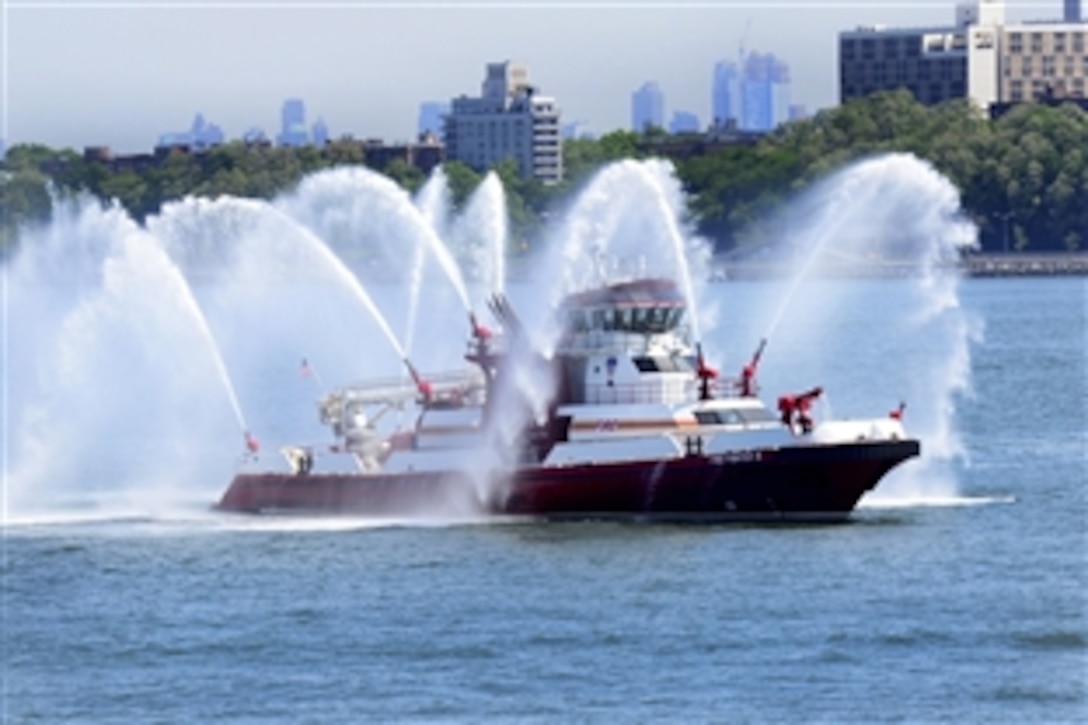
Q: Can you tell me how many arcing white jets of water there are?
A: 7